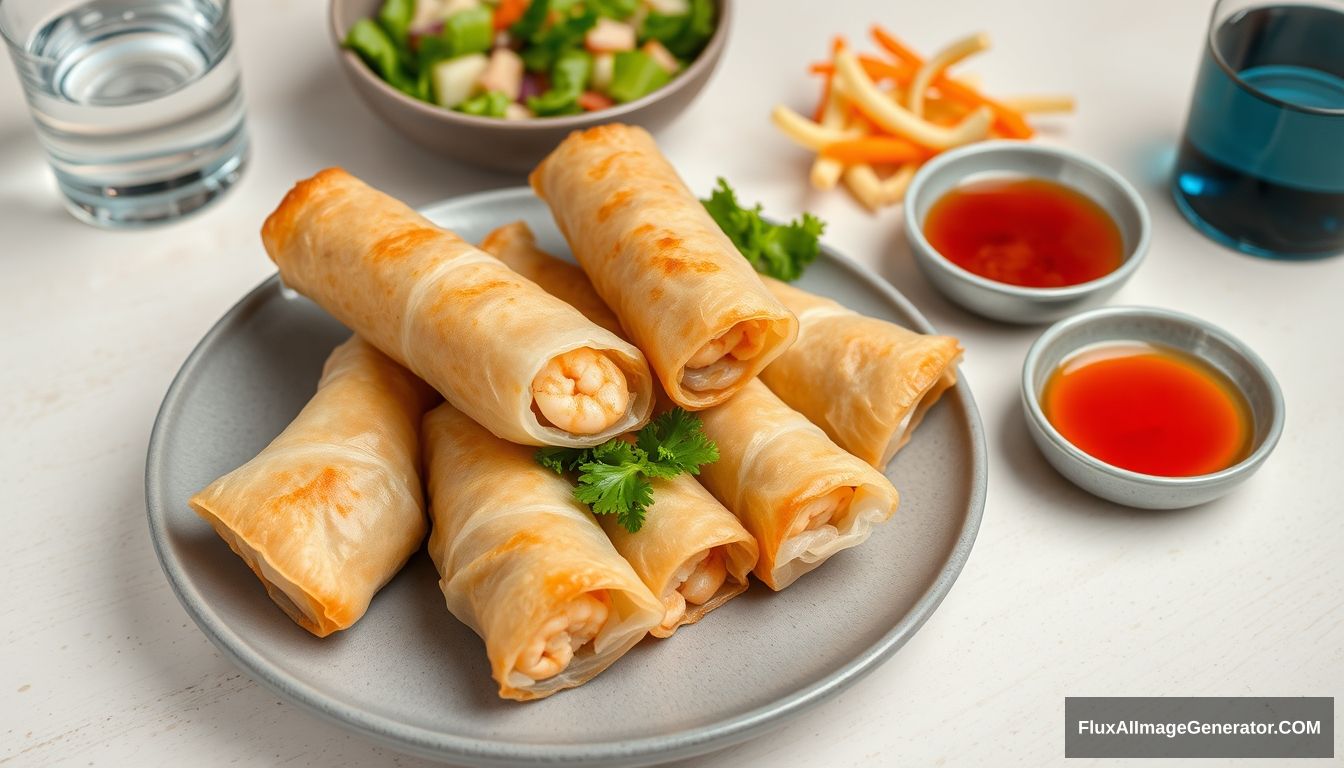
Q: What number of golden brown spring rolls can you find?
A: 8